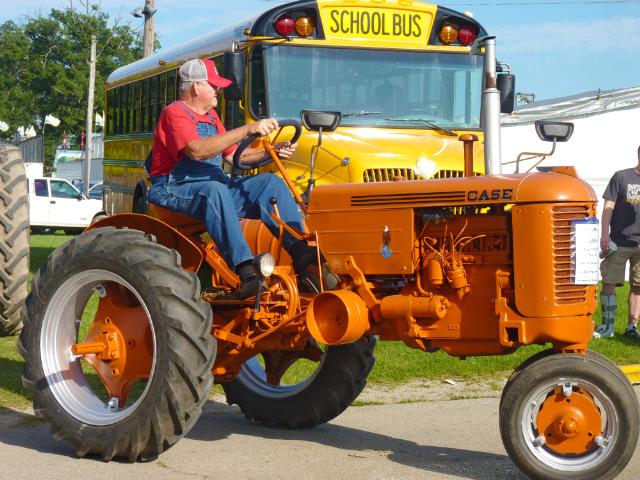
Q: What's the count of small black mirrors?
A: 2